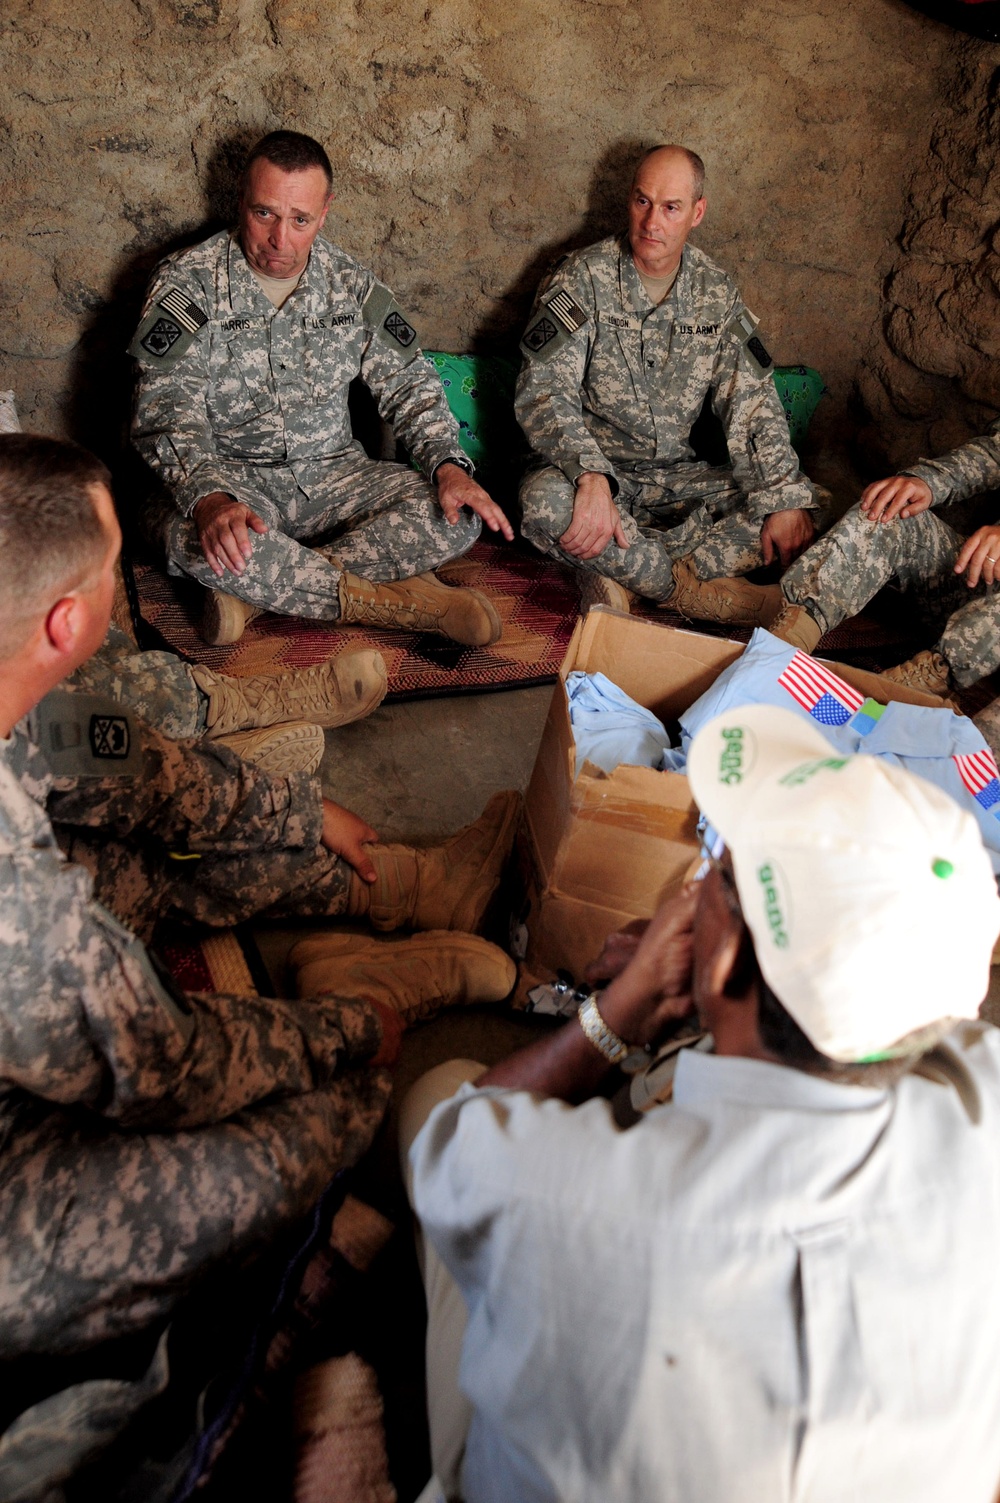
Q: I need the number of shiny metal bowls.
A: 0